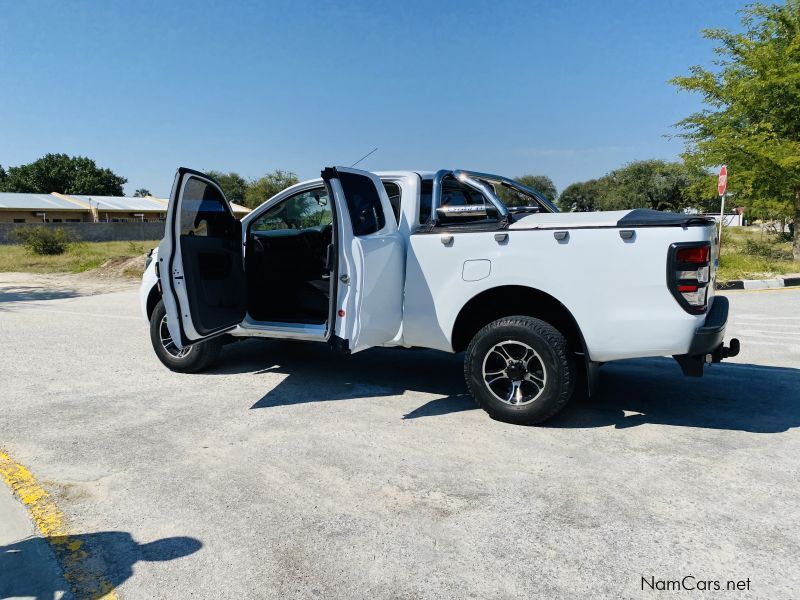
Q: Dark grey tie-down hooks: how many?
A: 4